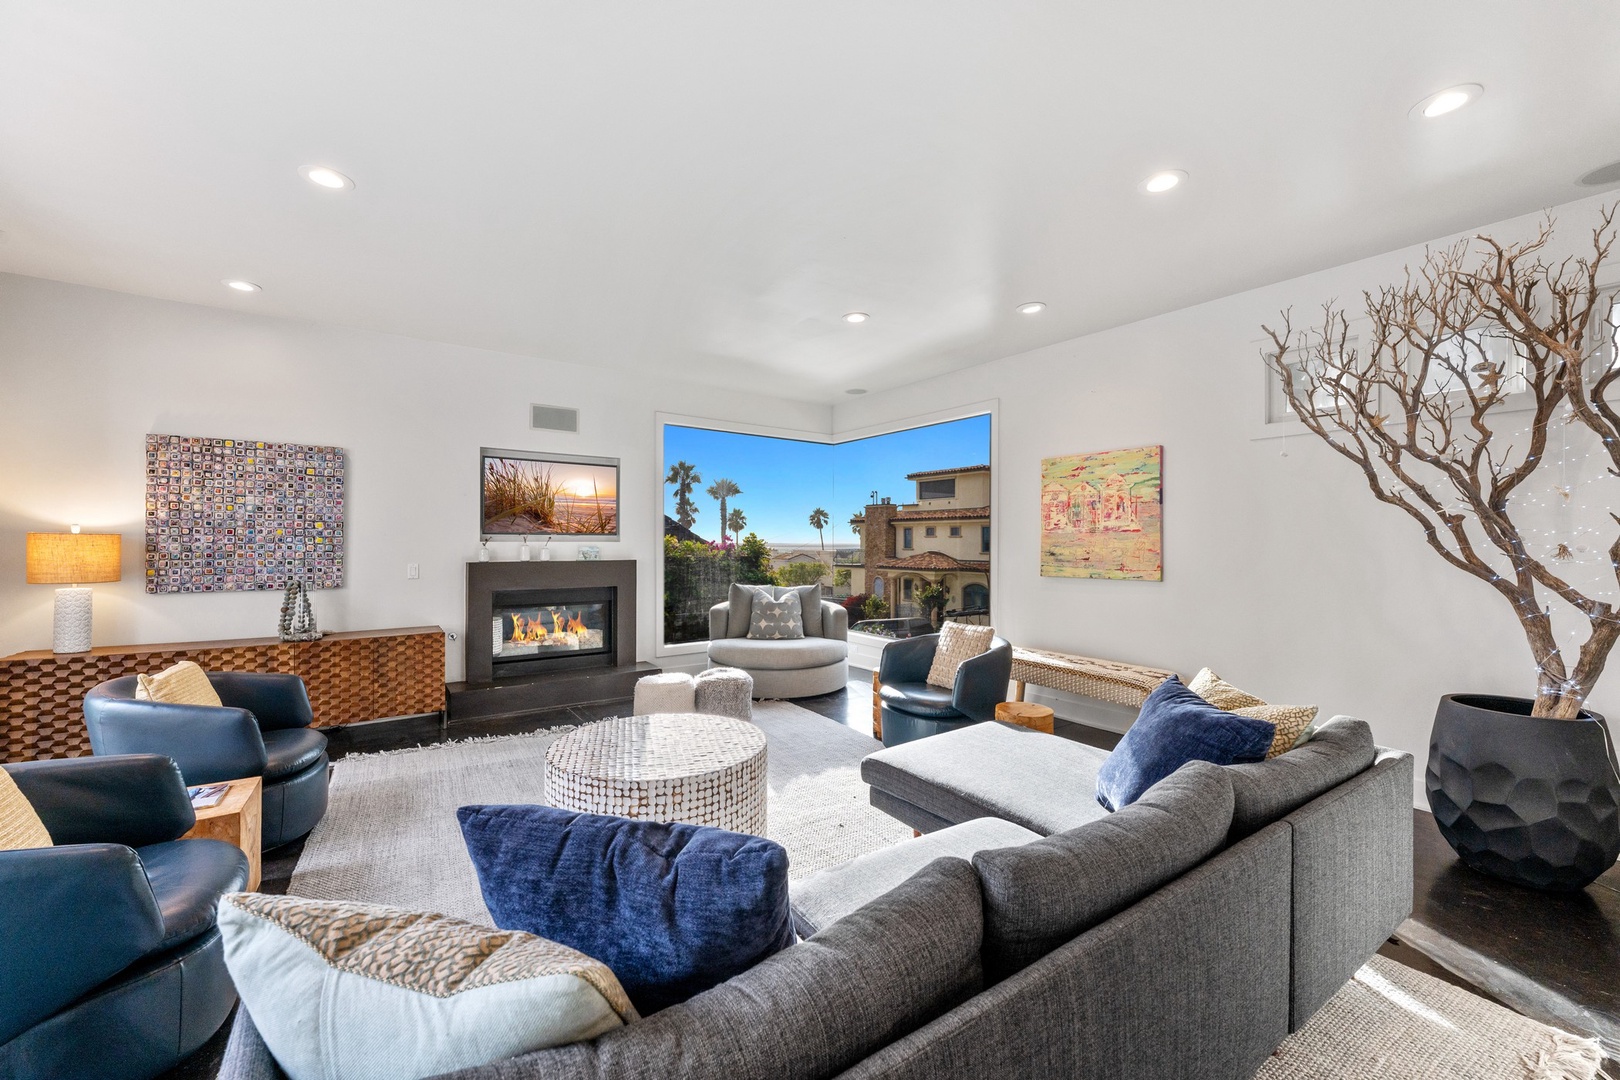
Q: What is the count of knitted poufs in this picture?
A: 2